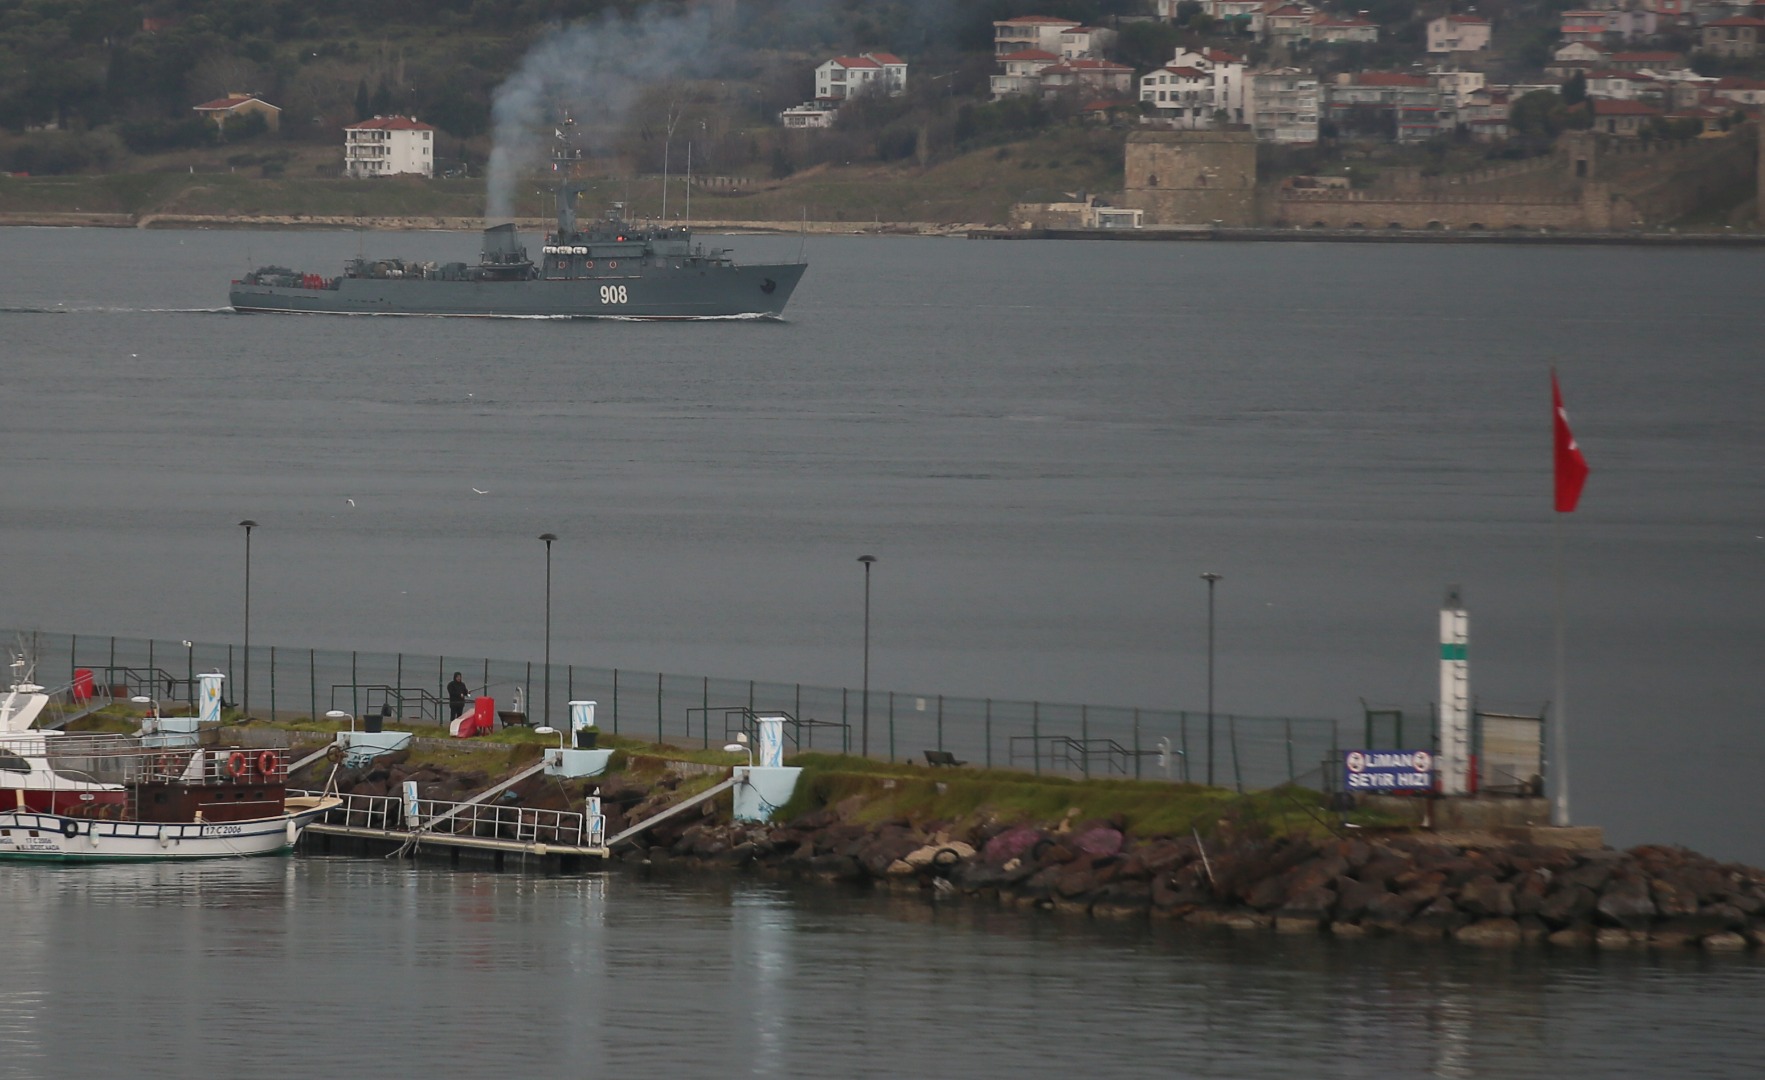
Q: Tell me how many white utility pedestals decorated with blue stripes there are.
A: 5